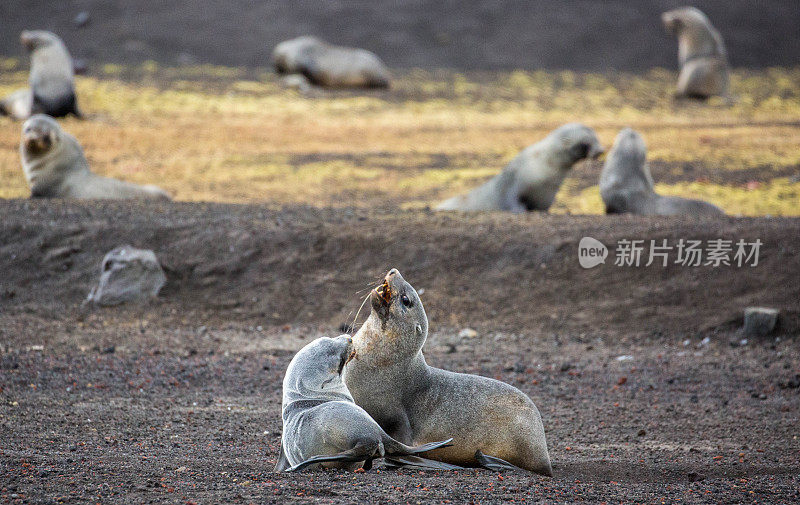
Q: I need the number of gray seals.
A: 8